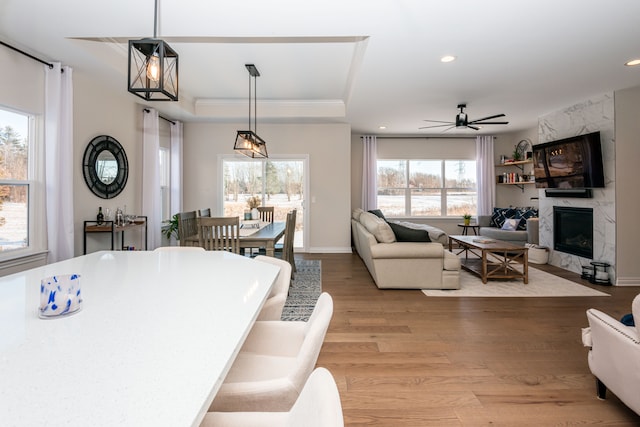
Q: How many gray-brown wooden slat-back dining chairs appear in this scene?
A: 6